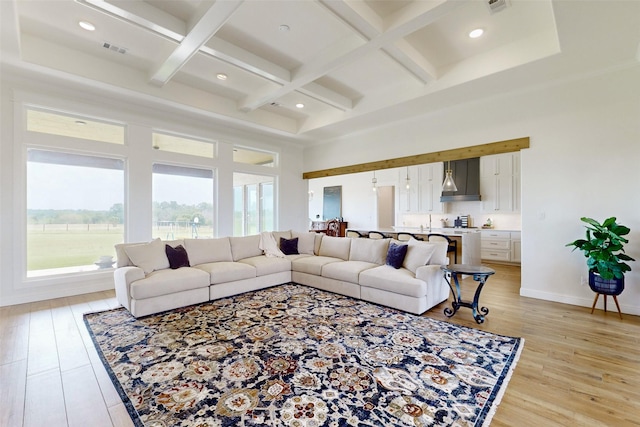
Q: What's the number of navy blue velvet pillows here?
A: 3